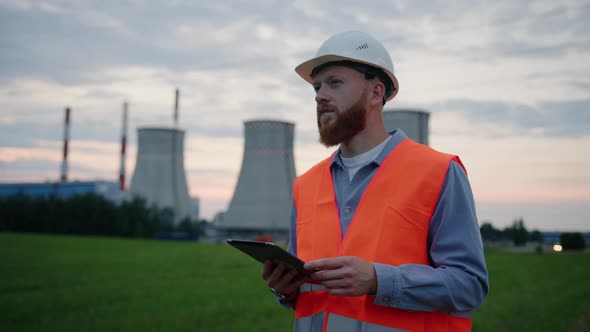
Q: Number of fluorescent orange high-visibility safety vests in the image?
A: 1